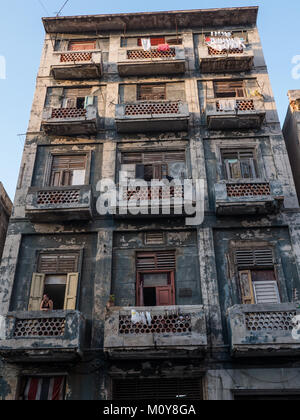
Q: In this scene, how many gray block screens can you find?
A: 12